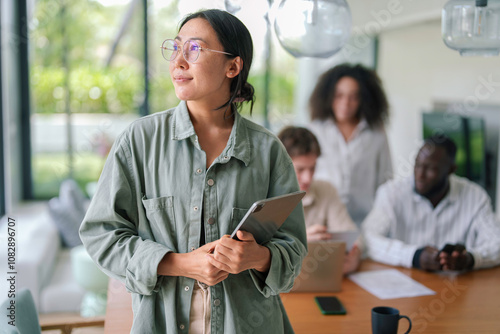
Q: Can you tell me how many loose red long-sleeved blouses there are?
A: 0